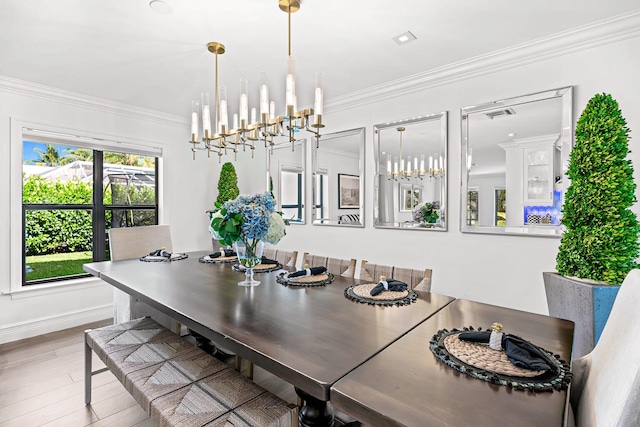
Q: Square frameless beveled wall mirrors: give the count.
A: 4